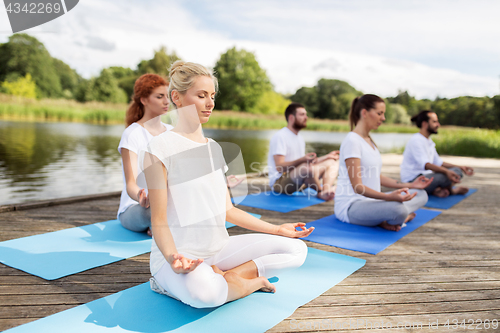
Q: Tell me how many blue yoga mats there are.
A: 5